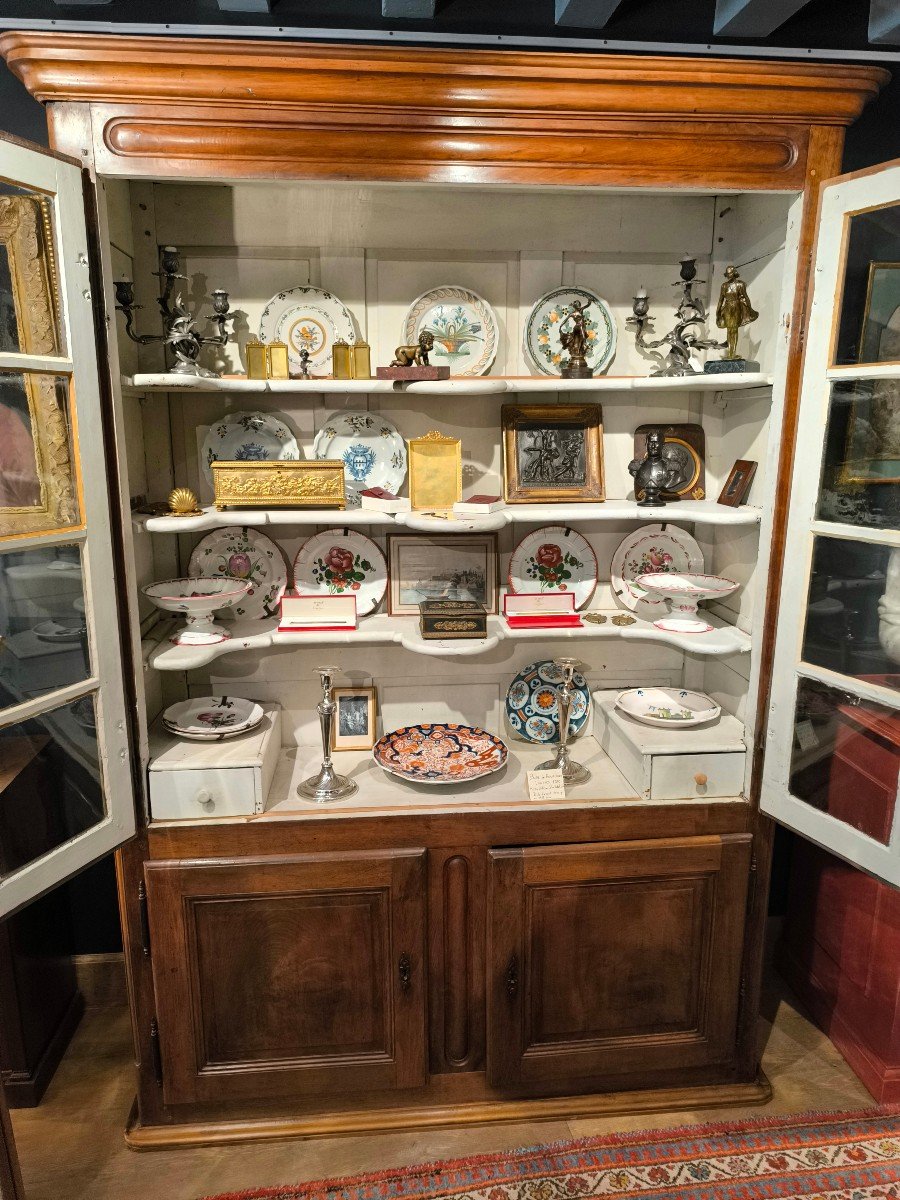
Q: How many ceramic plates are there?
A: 14